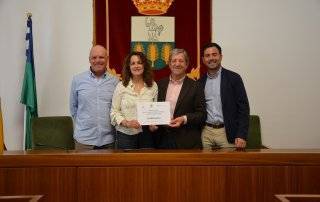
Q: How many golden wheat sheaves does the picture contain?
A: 3